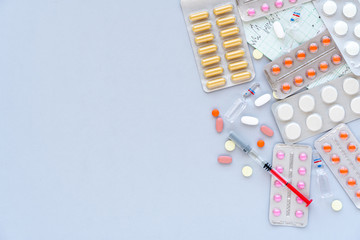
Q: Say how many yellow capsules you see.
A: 14